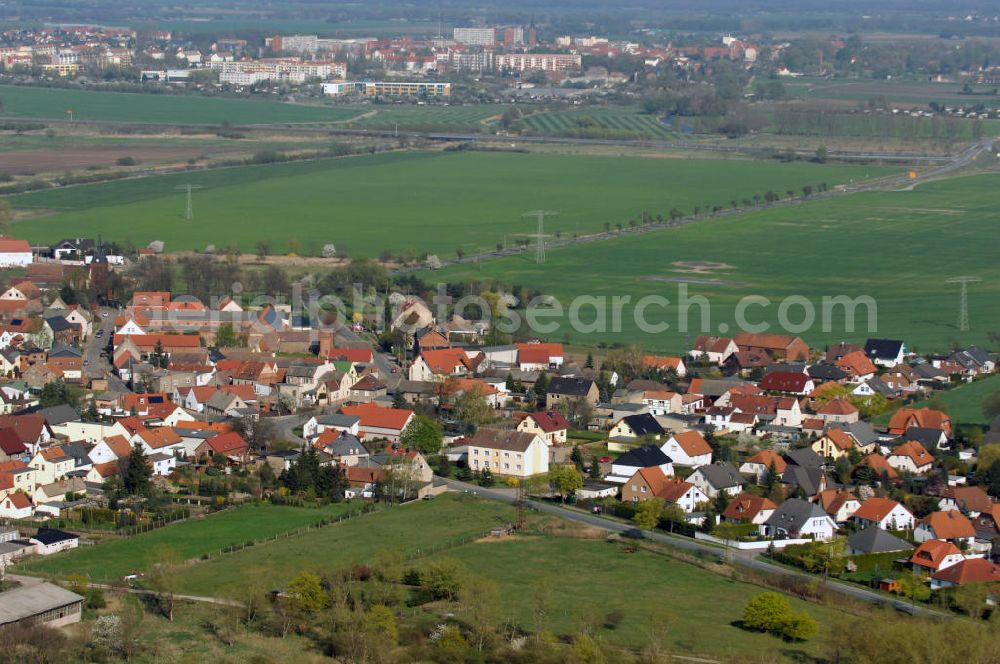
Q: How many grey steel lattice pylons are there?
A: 3